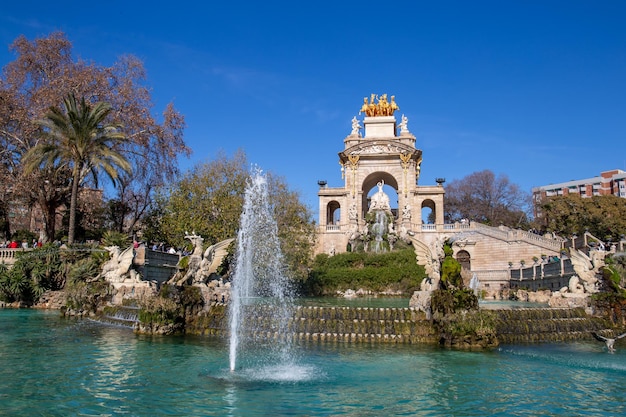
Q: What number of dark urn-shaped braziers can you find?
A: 2